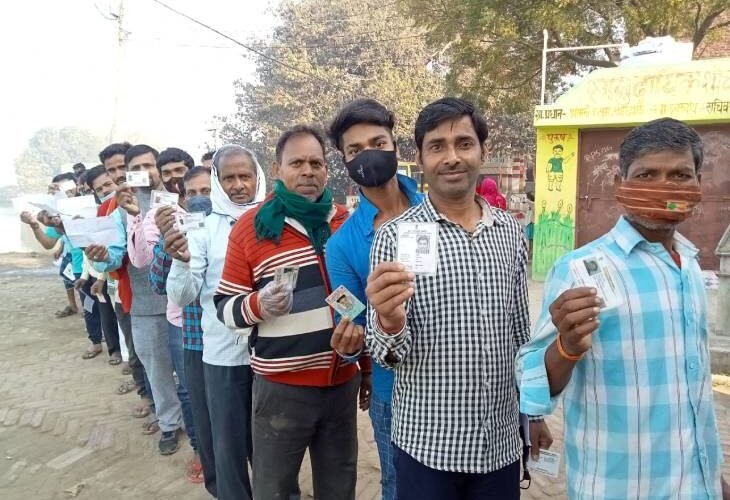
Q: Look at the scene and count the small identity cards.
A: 8